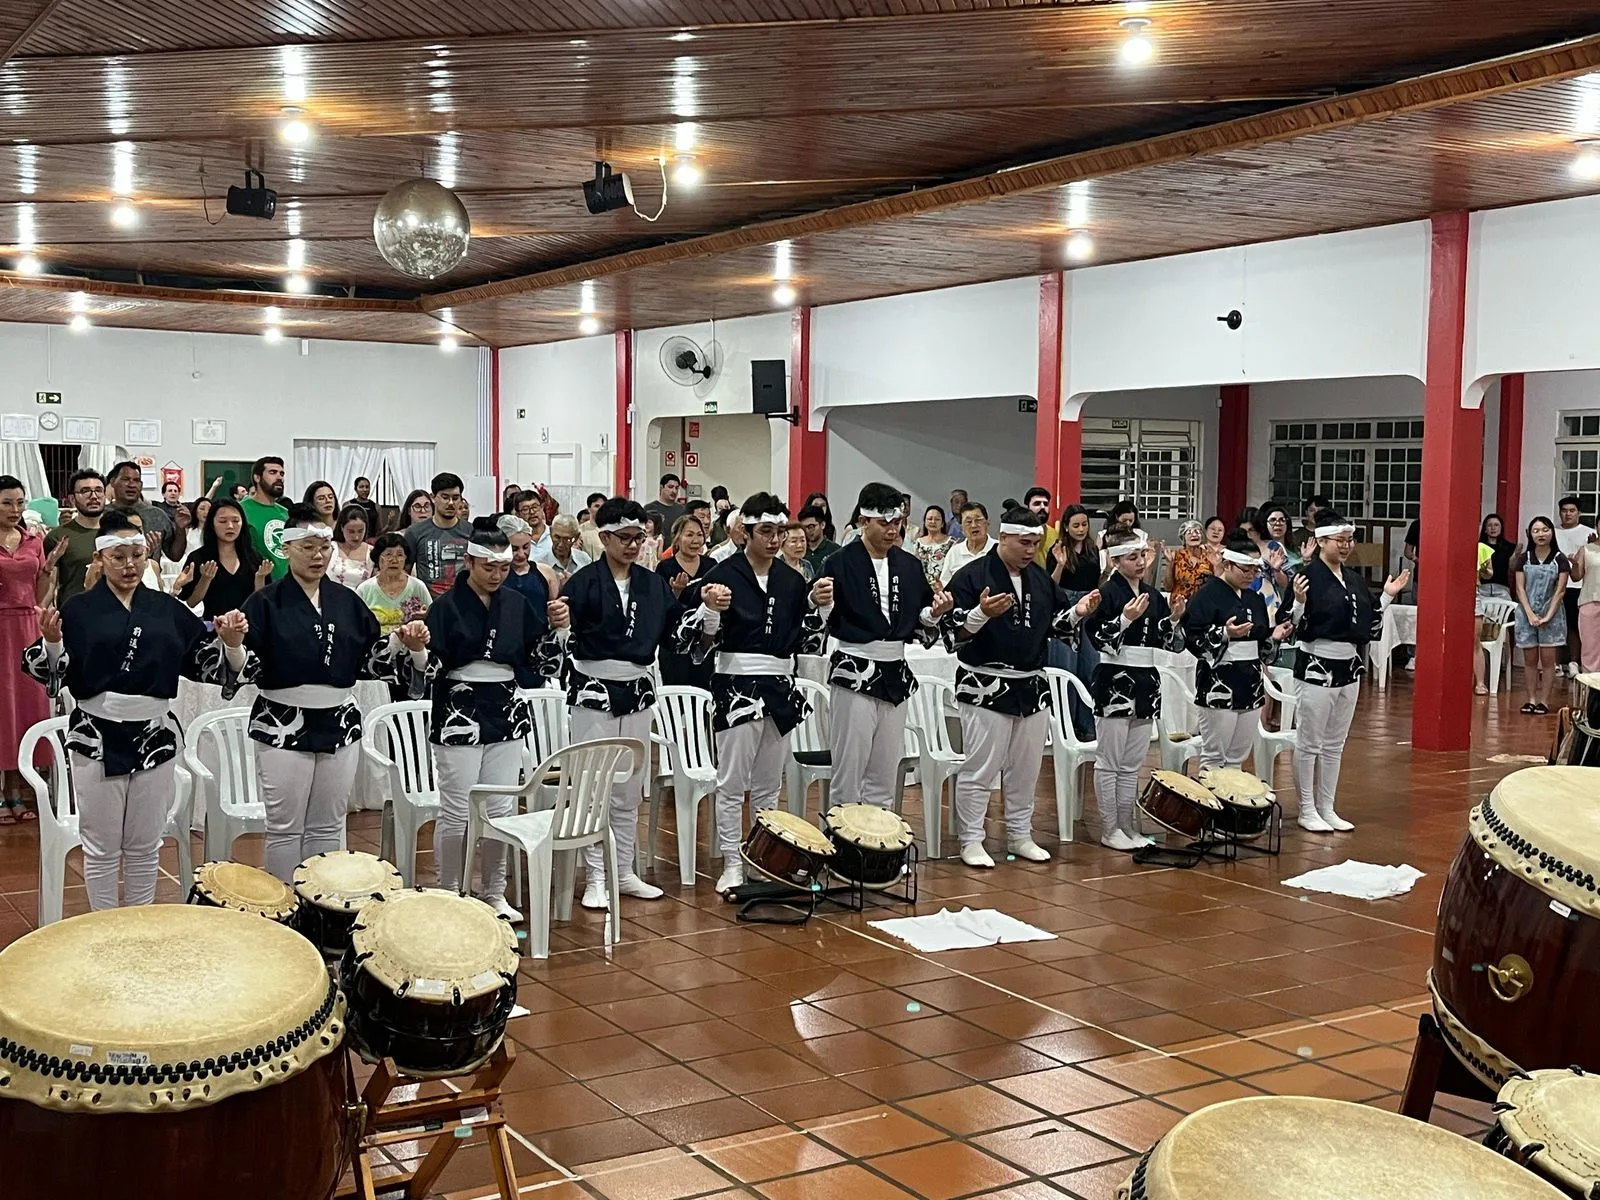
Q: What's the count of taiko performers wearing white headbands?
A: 10